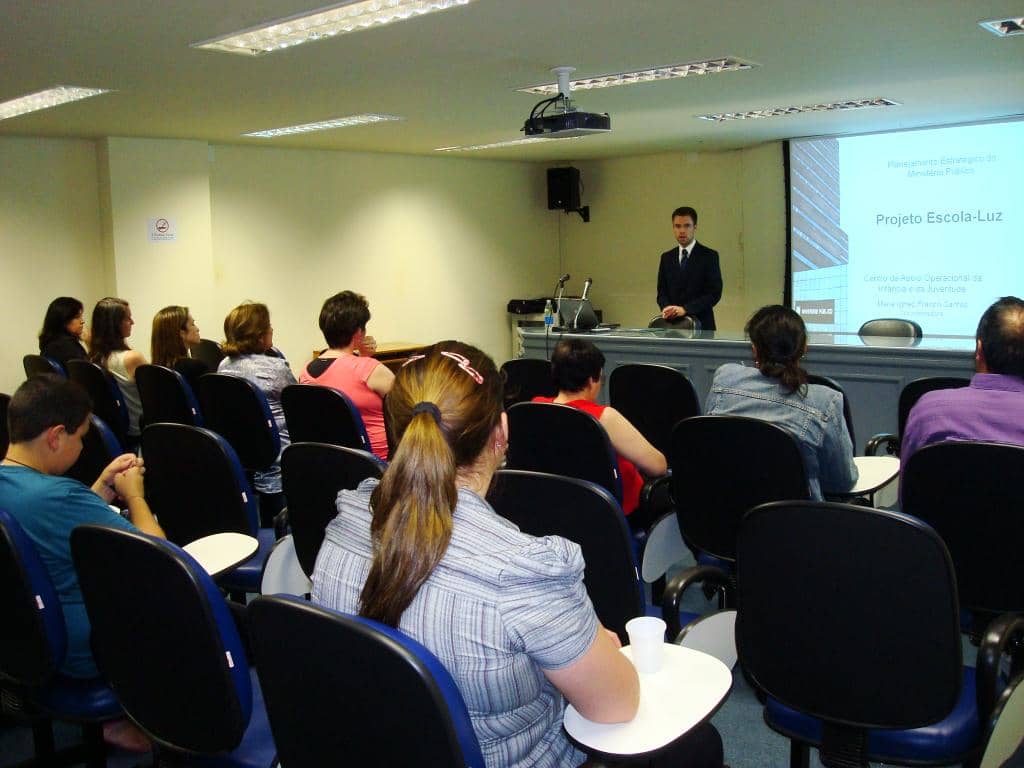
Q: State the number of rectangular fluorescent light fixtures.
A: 7